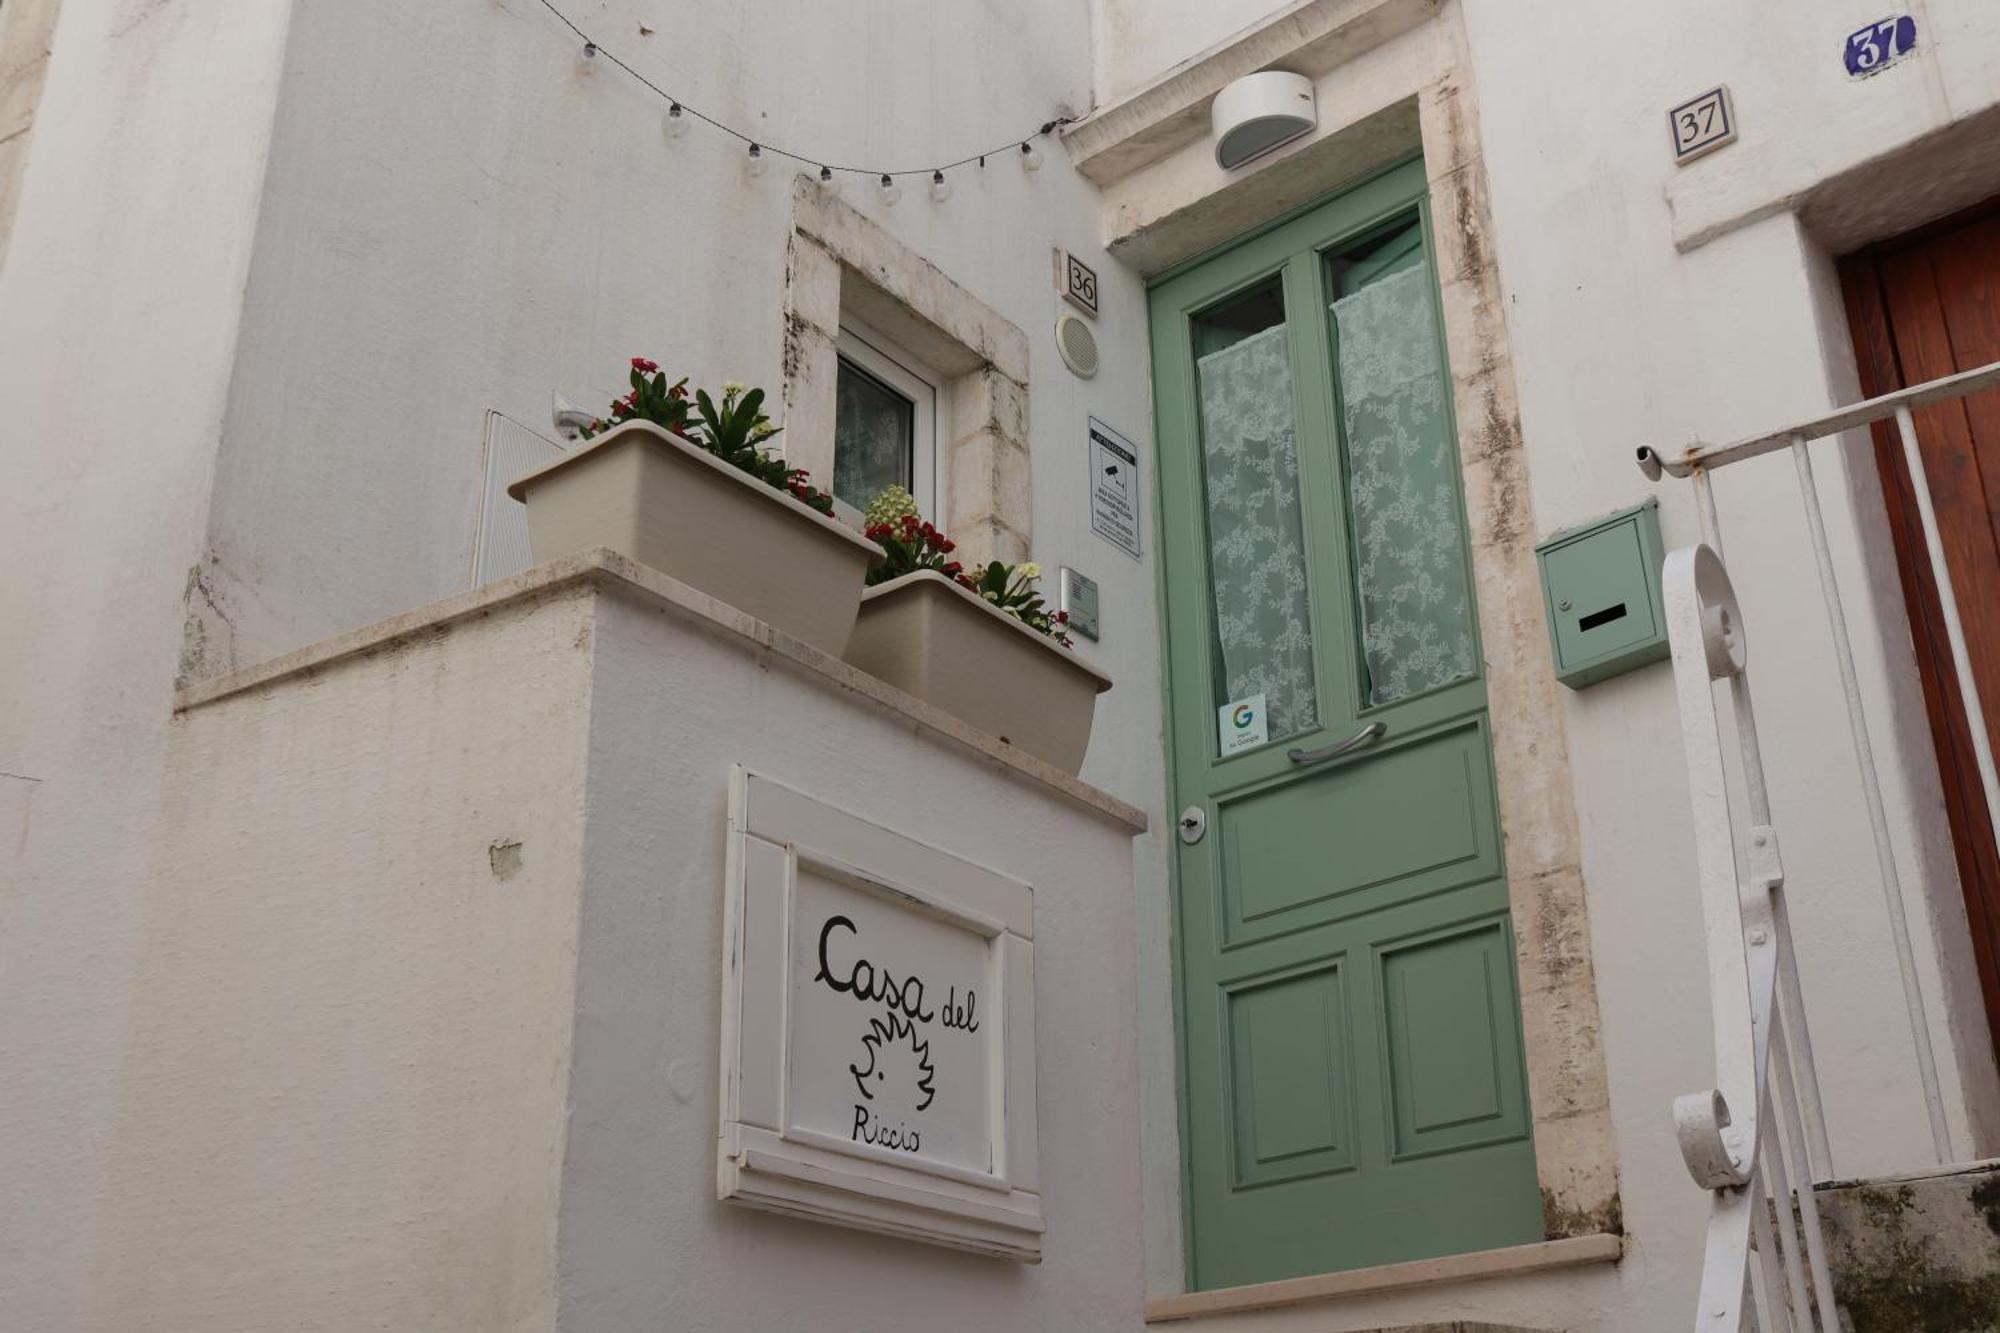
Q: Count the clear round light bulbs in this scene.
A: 7